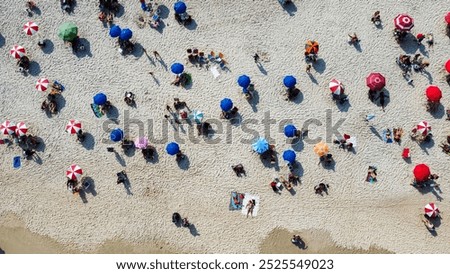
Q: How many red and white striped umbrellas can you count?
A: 10